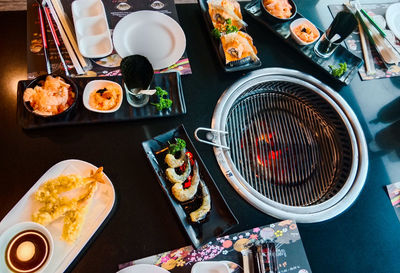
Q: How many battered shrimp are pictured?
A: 3